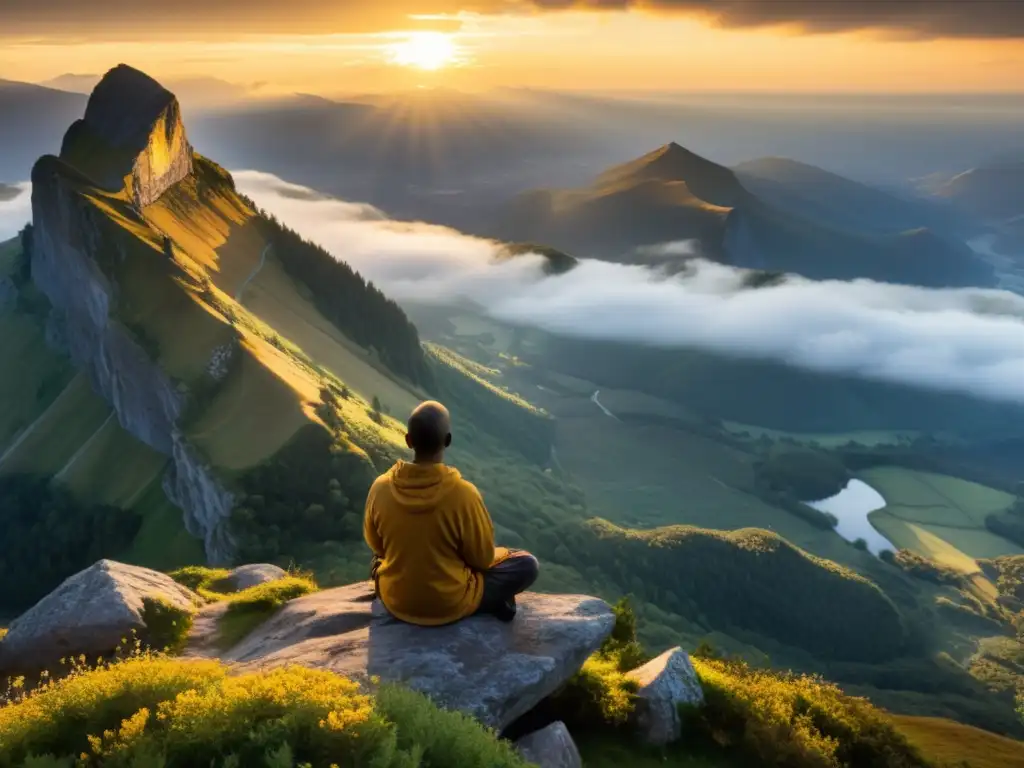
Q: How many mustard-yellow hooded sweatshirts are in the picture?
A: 1